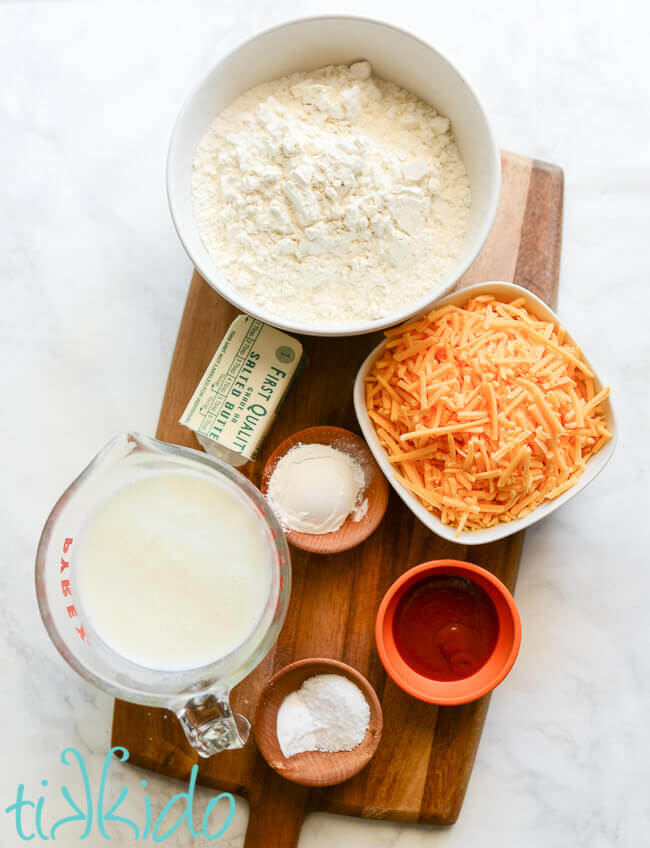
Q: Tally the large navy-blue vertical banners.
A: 0